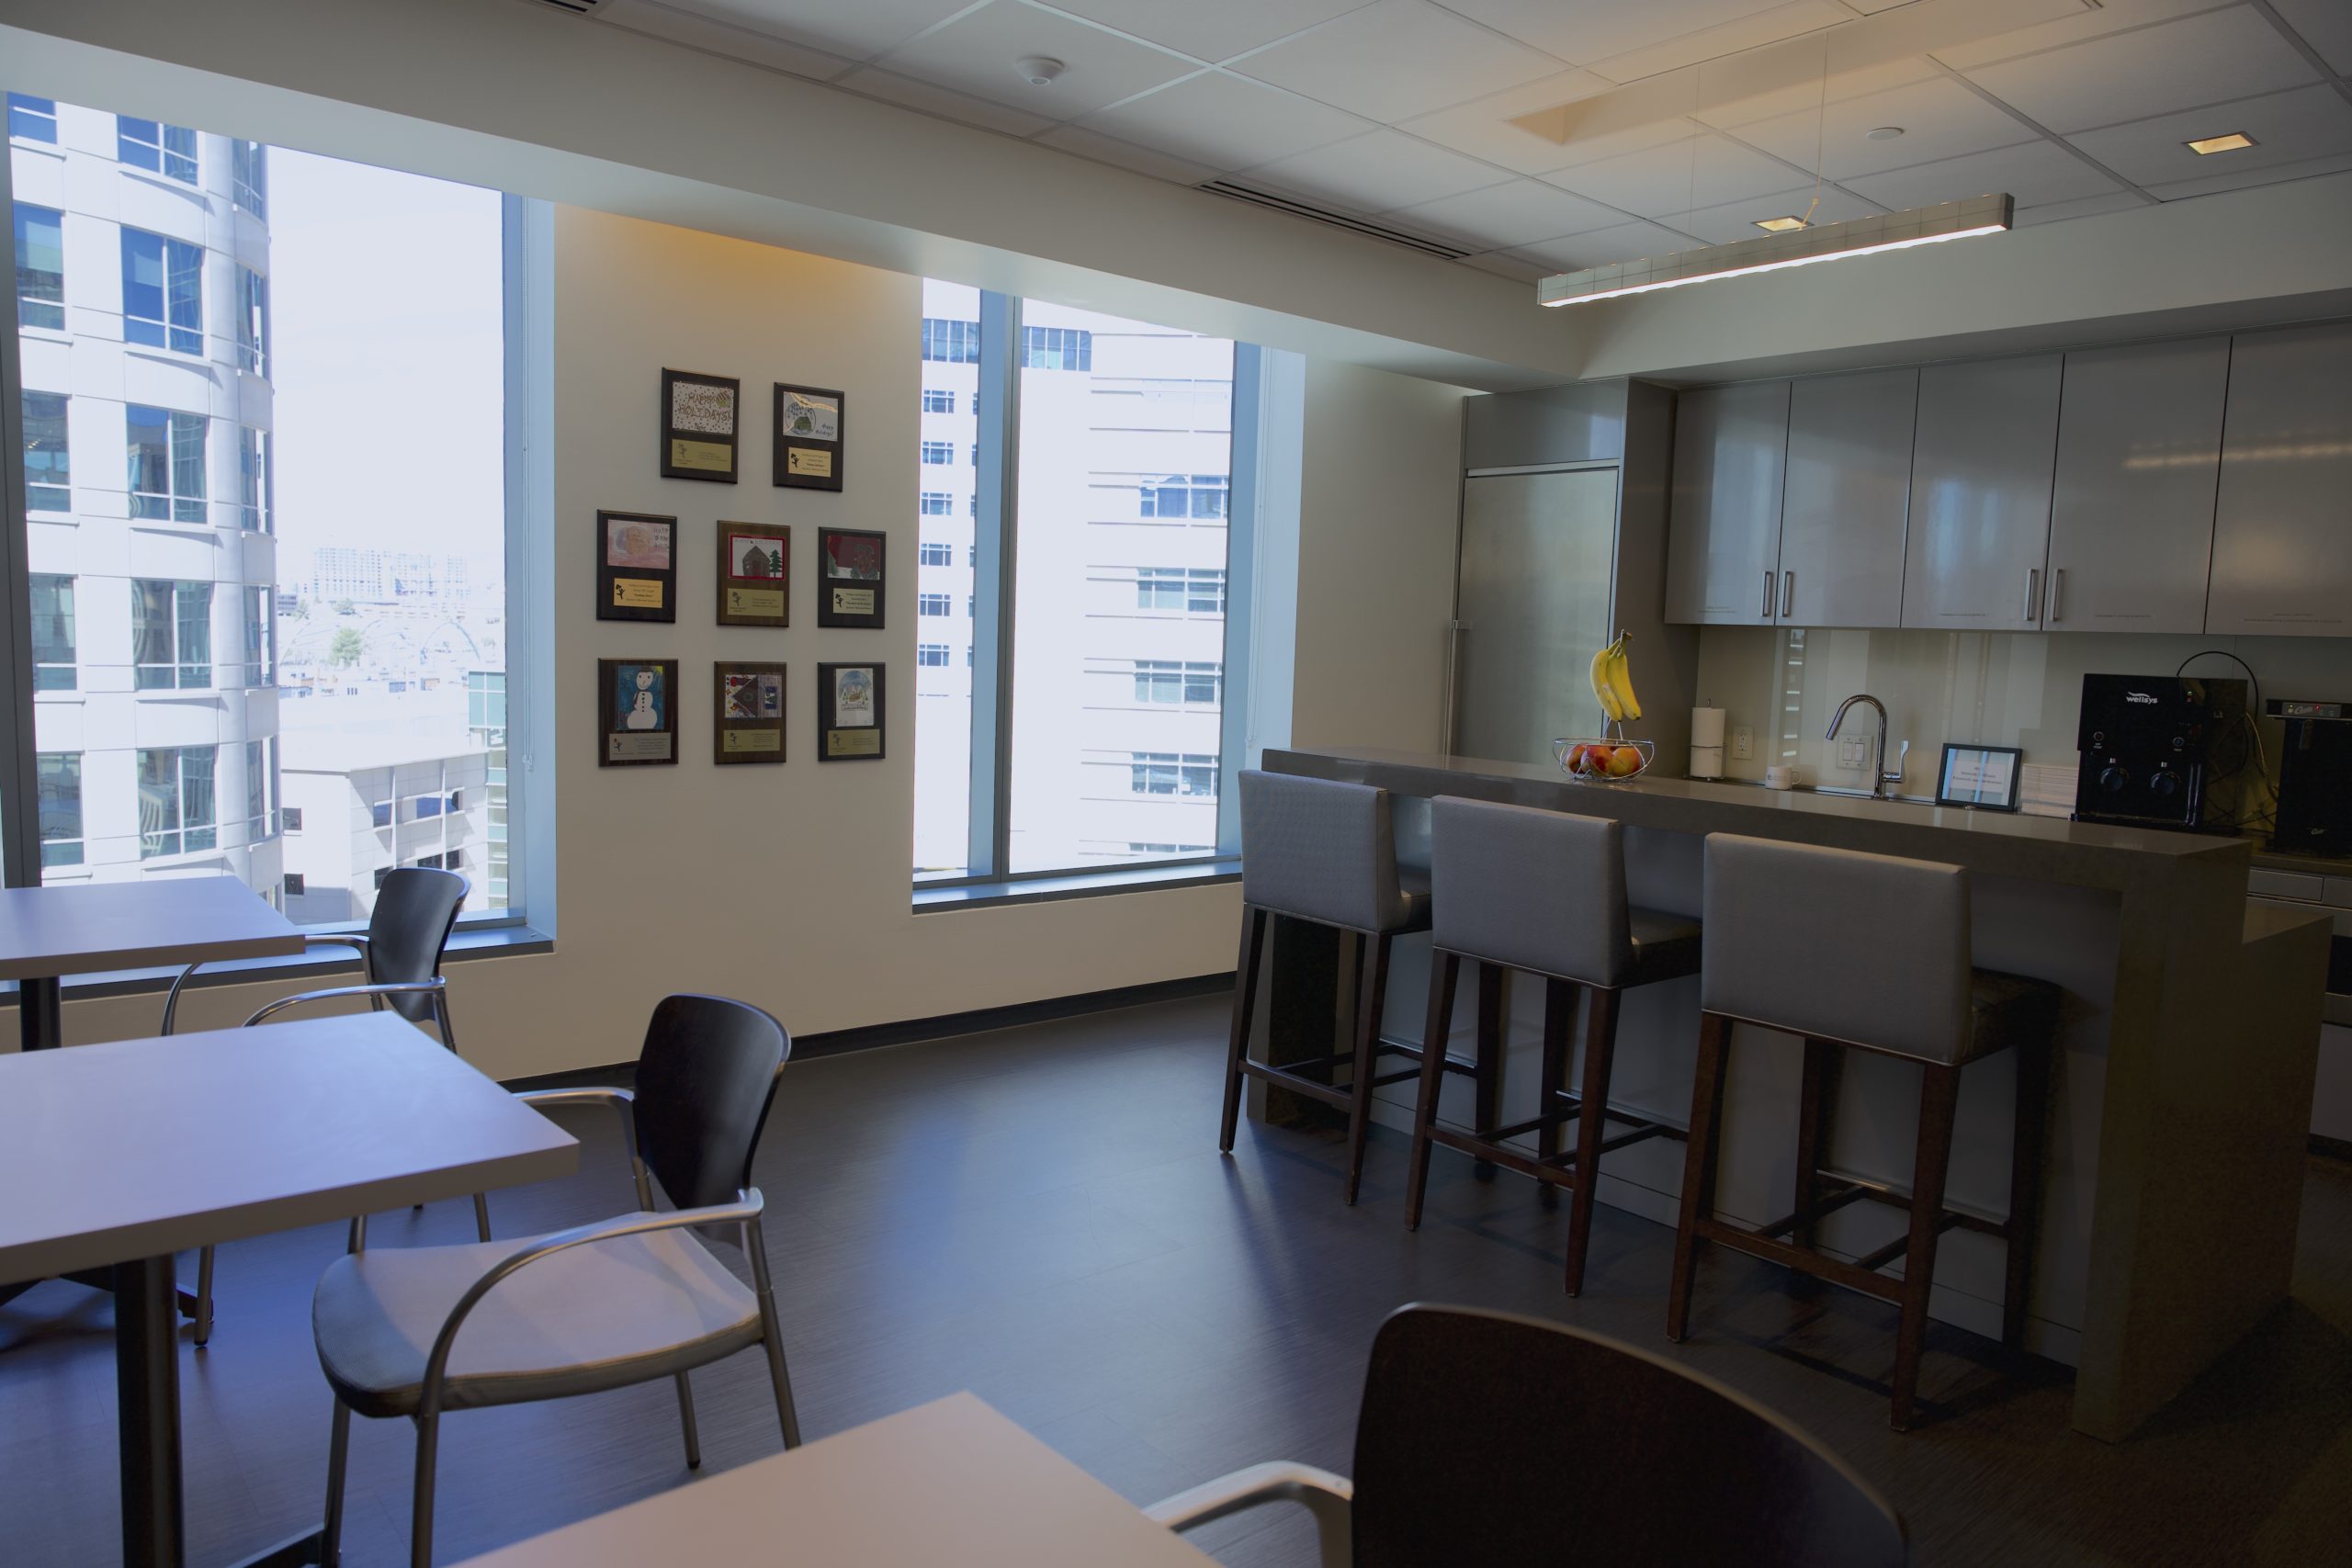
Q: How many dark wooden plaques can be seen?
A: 8